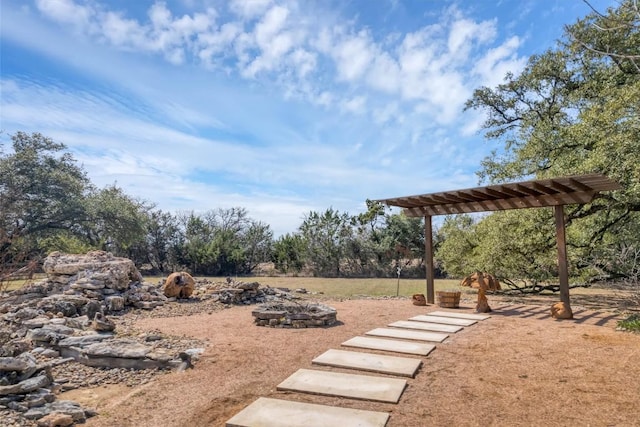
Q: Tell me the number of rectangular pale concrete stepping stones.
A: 8